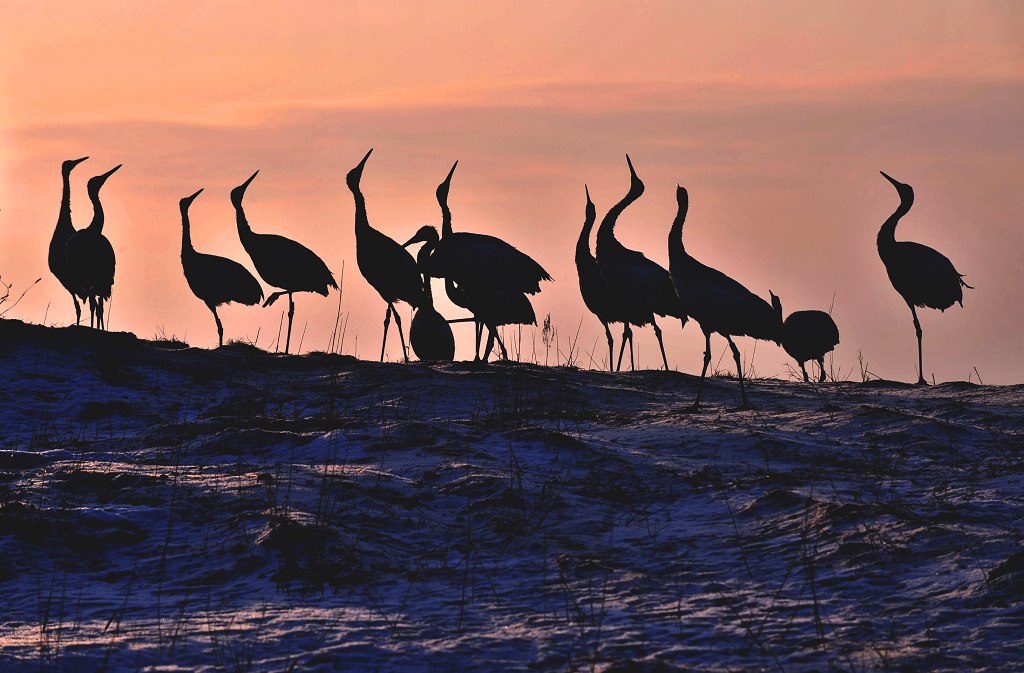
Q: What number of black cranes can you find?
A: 13